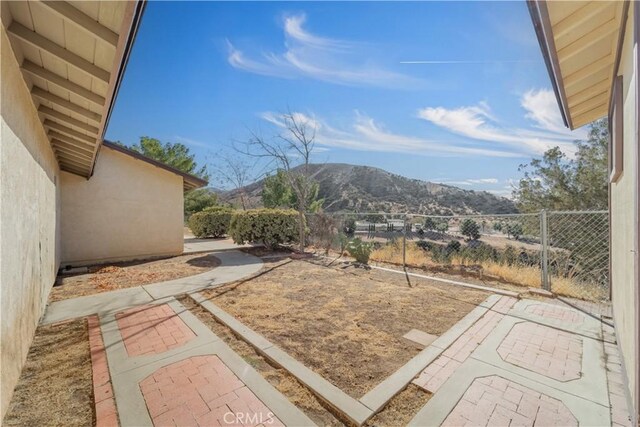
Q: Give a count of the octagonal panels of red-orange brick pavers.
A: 5